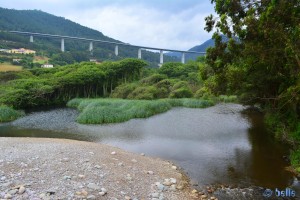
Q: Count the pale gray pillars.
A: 7